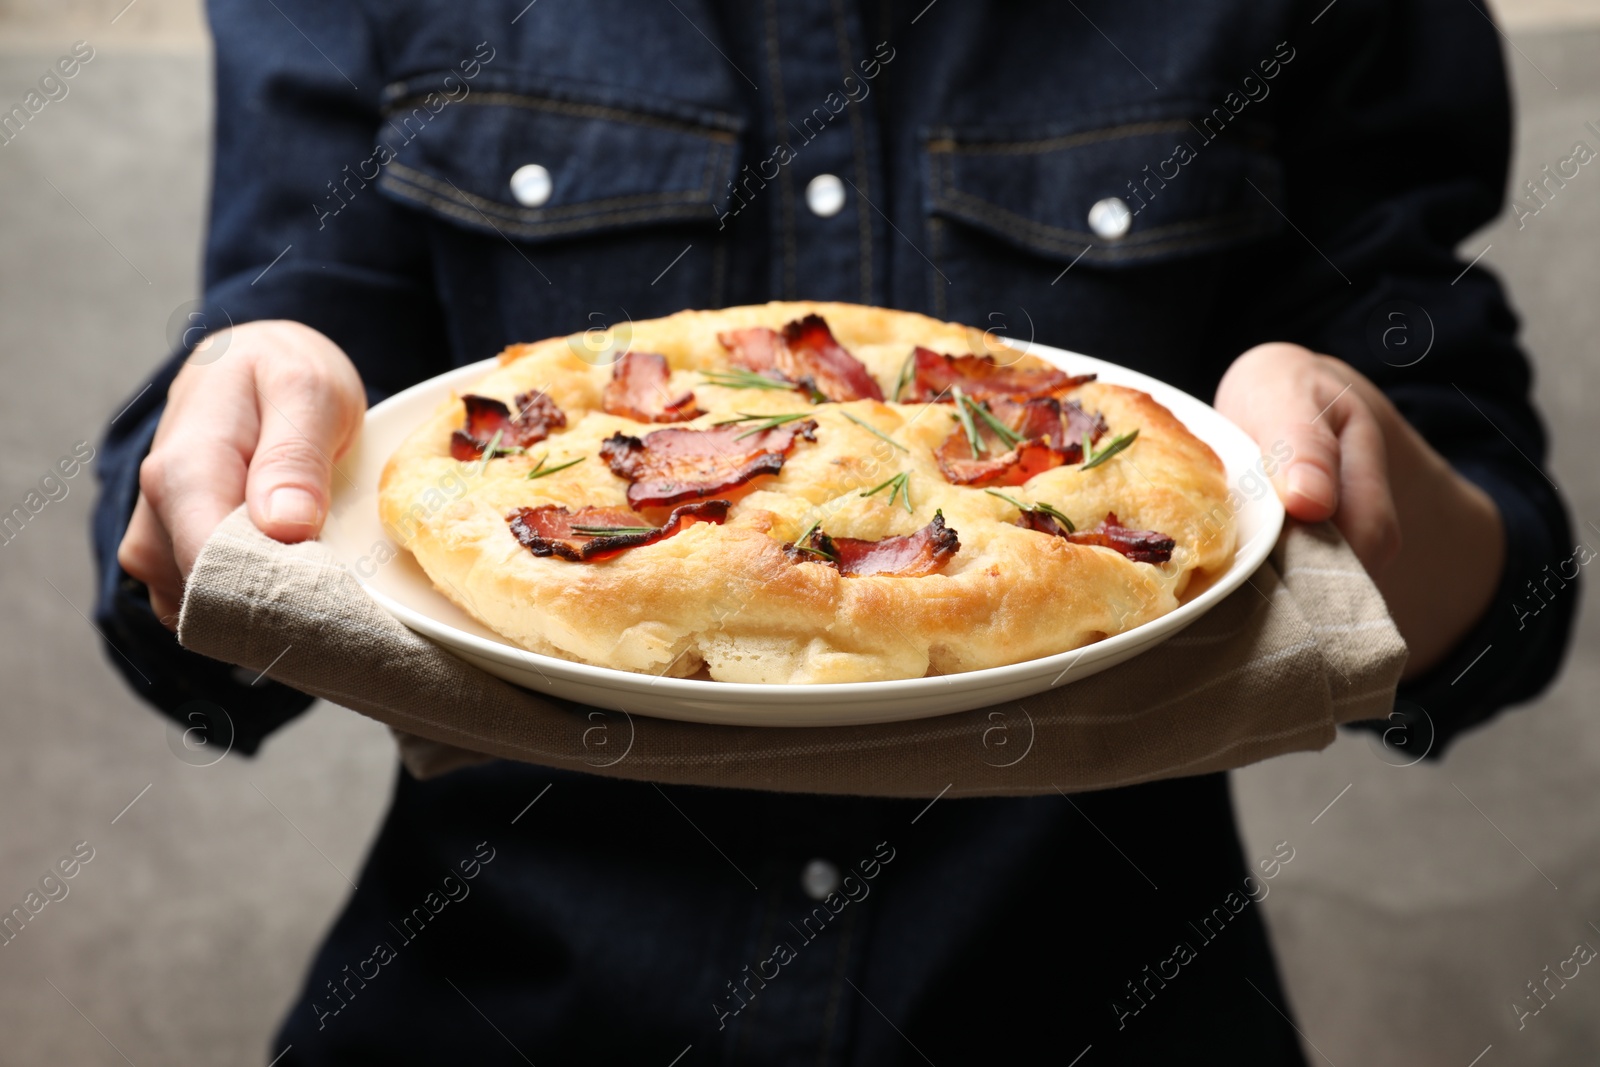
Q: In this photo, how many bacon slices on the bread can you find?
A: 9